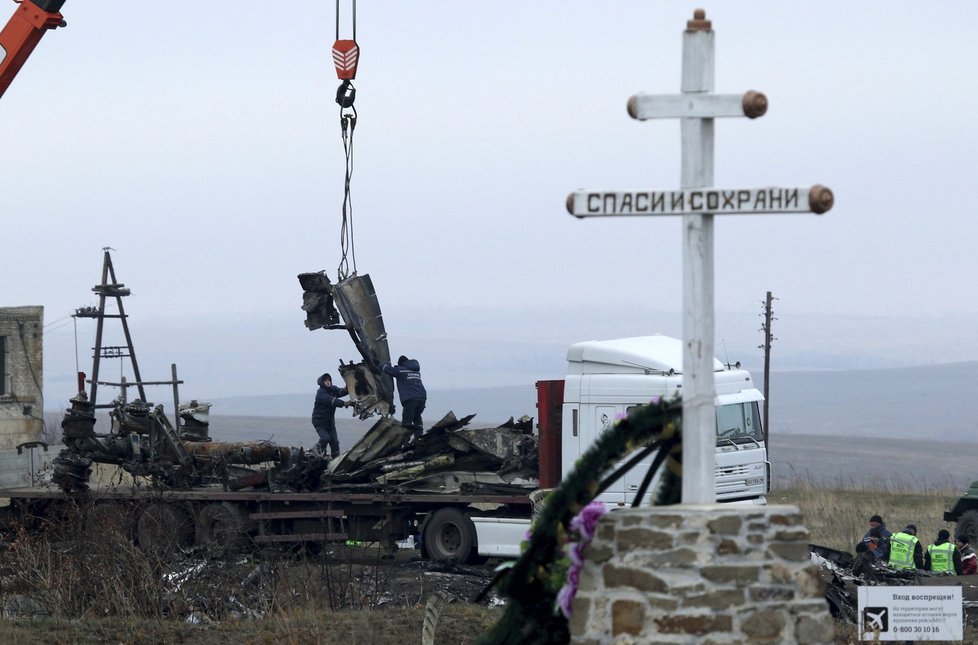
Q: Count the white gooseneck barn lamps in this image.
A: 0